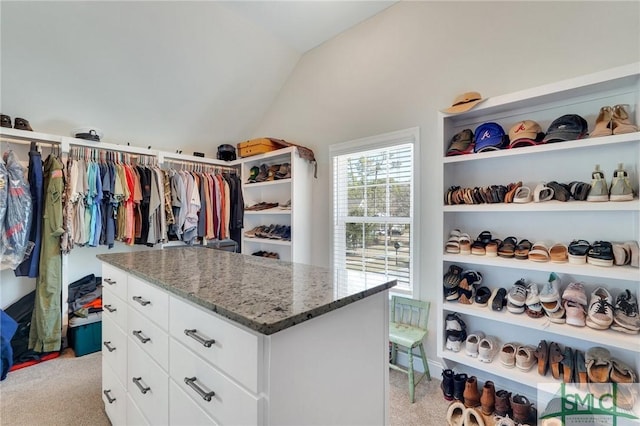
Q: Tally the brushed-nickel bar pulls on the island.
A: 9